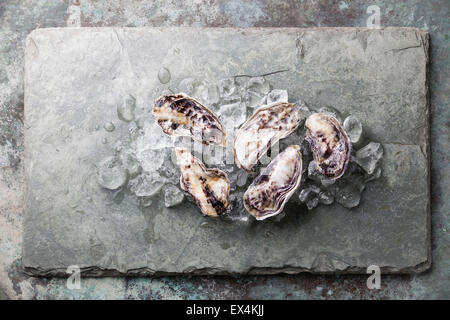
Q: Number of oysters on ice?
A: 5